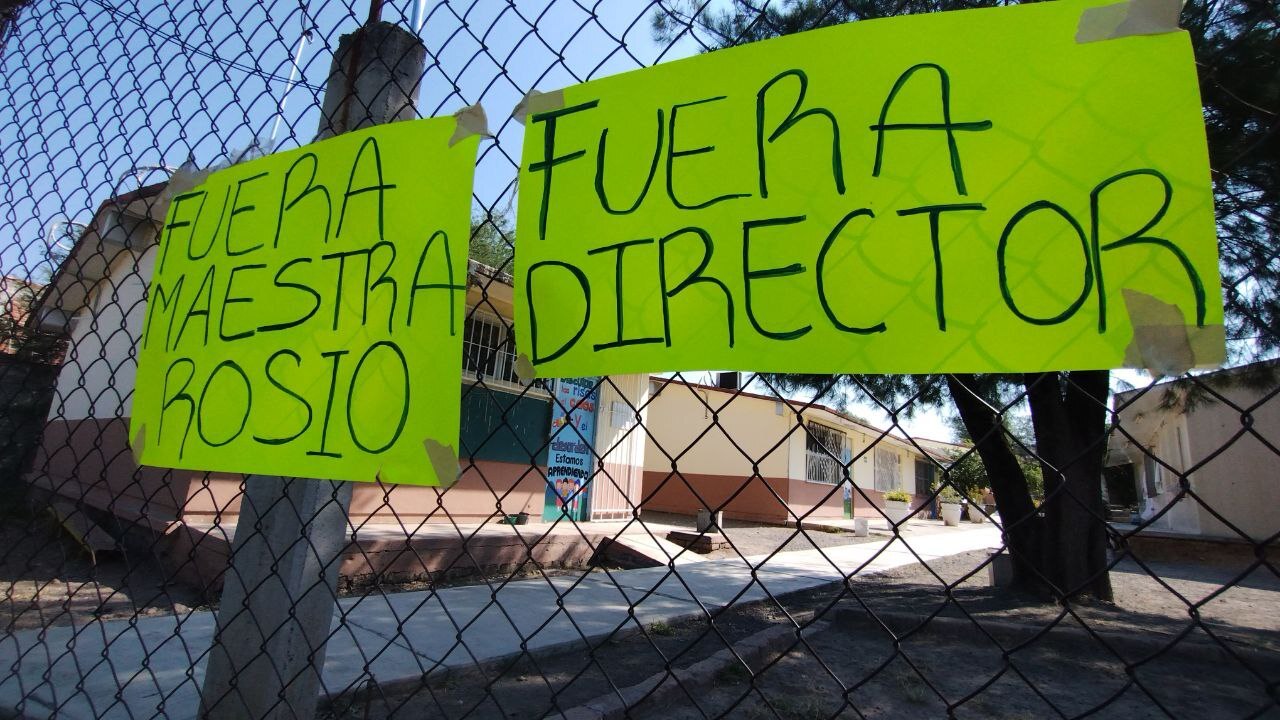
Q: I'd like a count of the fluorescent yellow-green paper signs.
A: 2